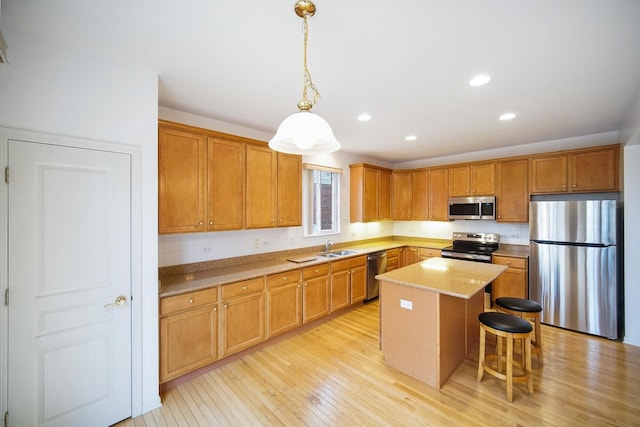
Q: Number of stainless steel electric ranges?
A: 1